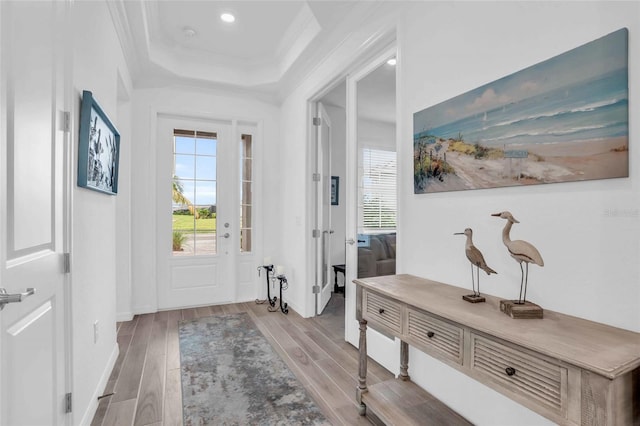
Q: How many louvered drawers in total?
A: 3